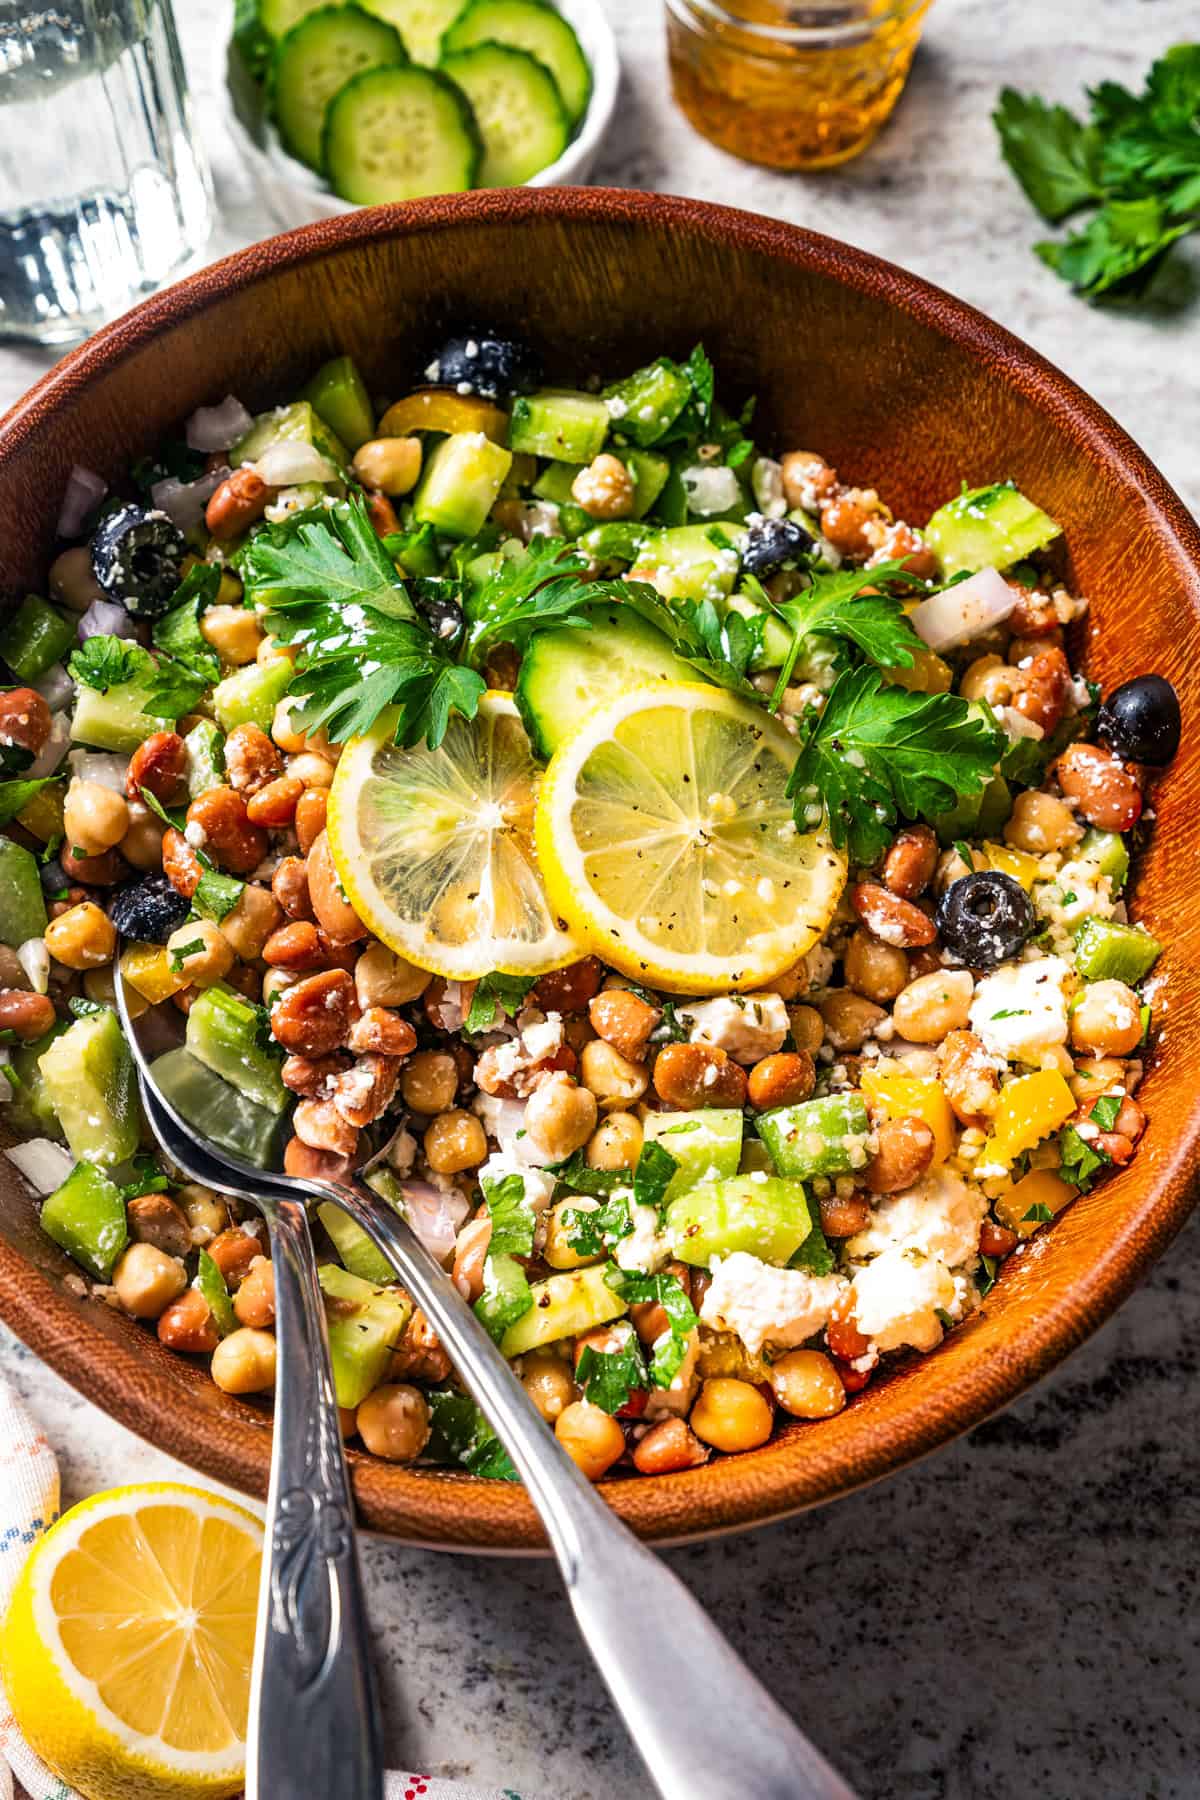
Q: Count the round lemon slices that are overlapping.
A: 2